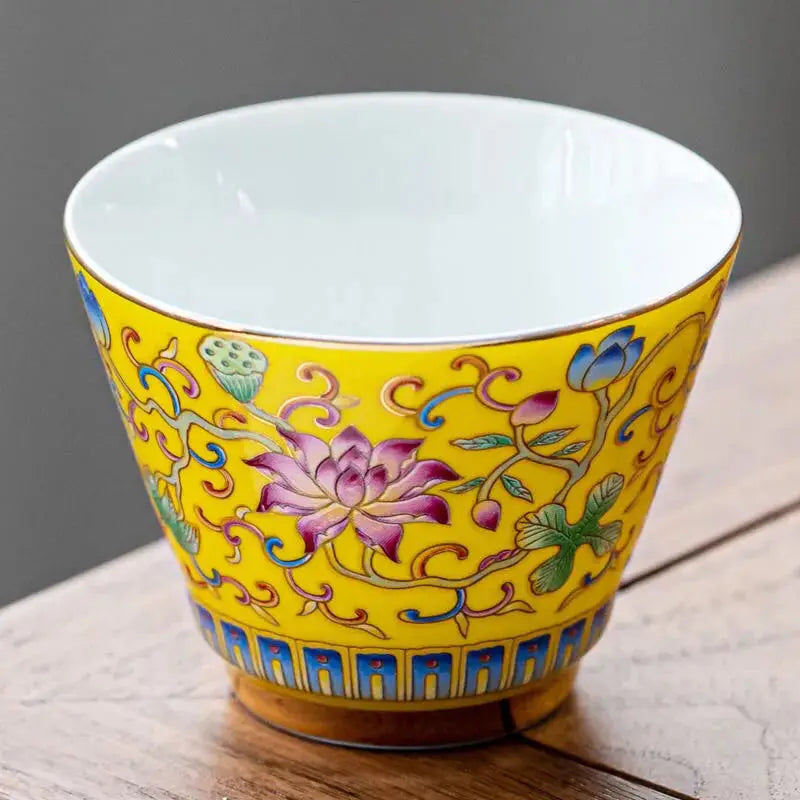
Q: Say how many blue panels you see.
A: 10